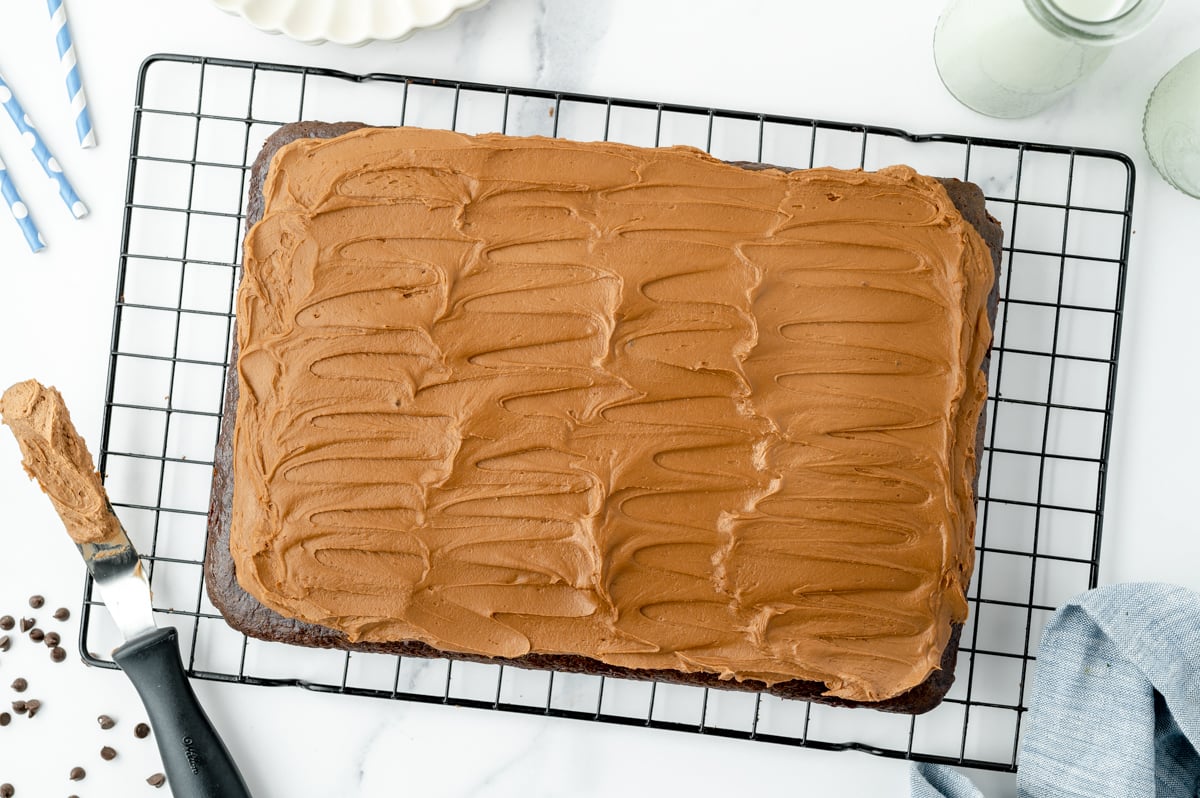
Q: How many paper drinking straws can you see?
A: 3